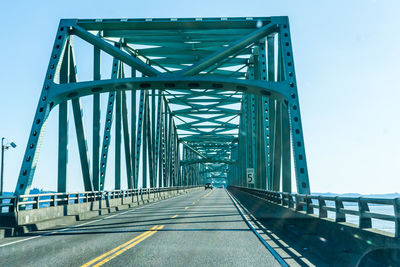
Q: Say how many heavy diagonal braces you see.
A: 2